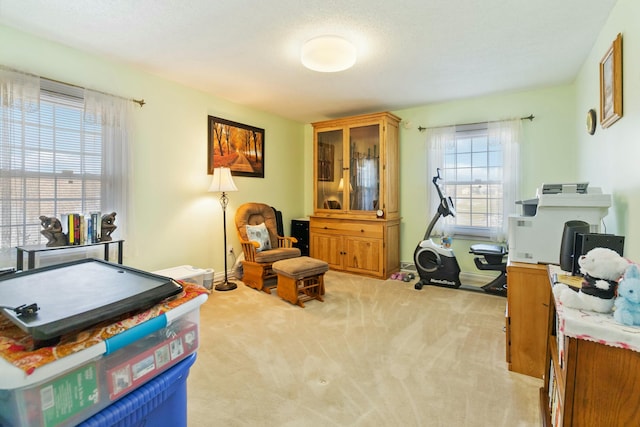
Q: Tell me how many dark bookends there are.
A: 2